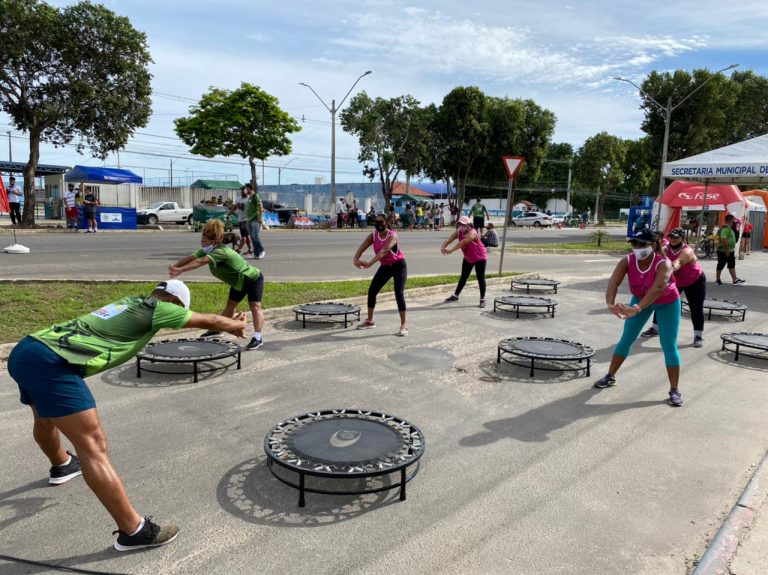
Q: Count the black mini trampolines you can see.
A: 8